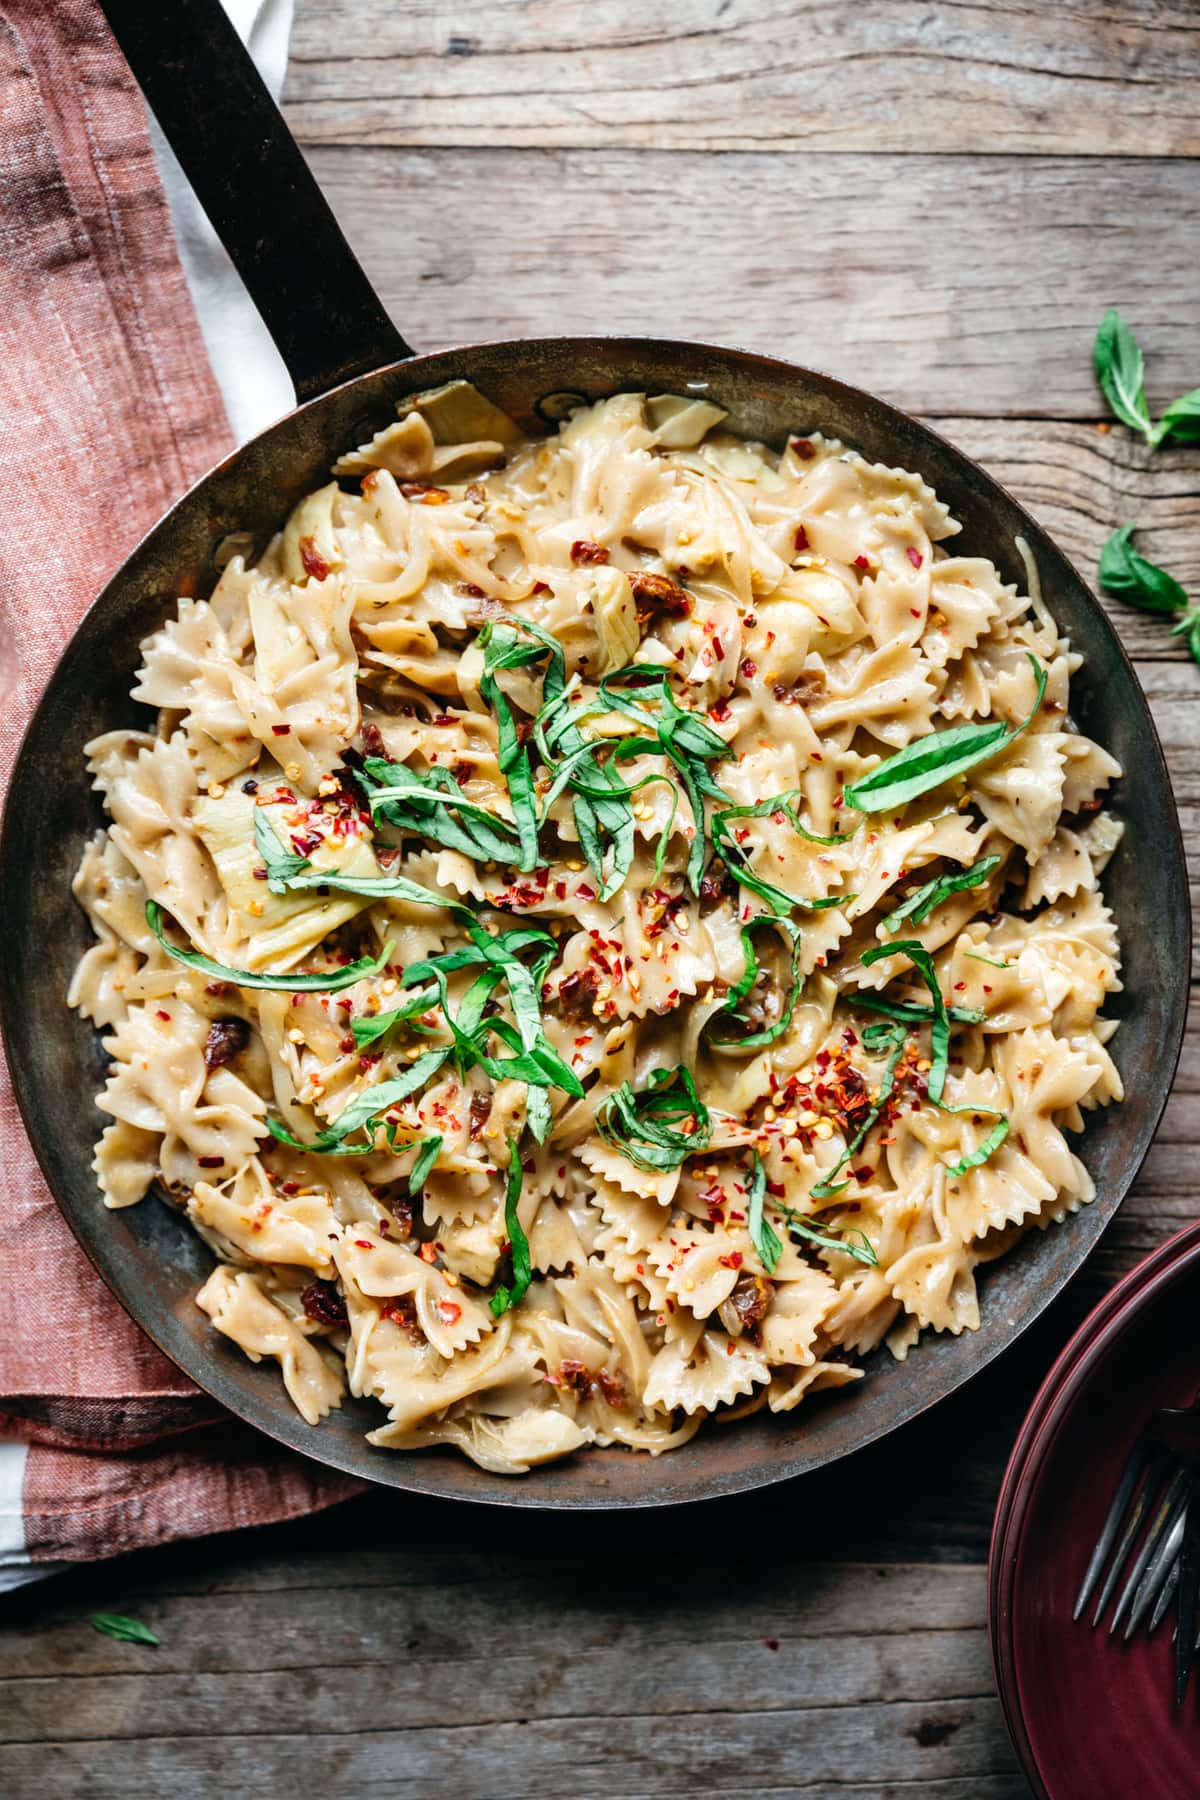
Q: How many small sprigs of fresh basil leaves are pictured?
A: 2